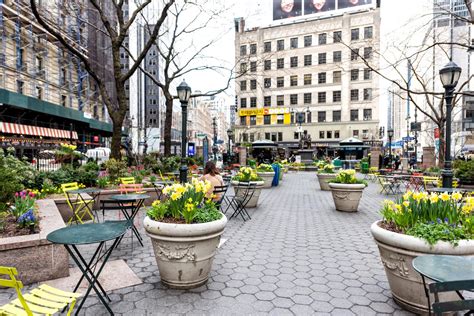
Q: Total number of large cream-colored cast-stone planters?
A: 6